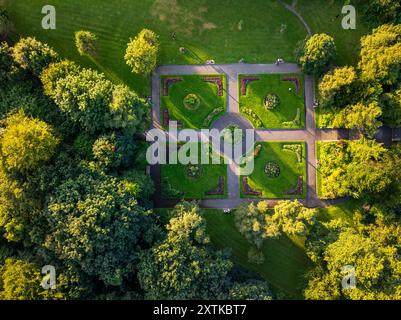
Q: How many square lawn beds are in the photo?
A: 4